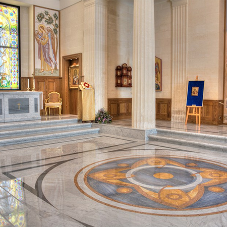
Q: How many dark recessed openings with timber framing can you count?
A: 1